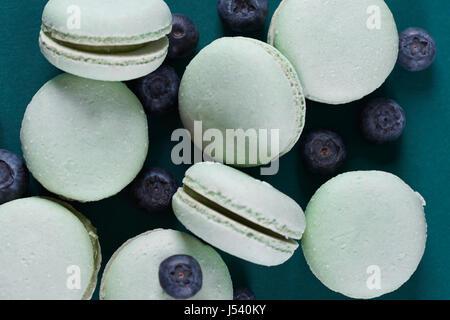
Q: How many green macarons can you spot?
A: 8